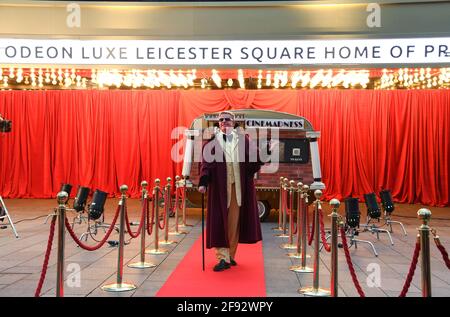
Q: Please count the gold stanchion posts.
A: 15